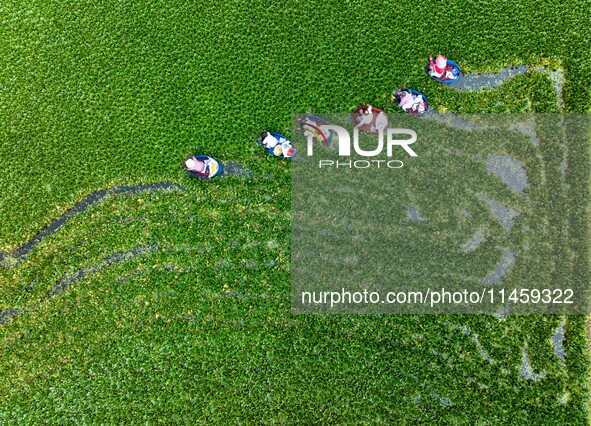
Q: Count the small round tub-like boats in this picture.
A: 6